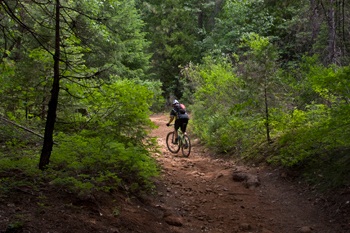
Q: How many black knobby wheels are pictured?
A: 2